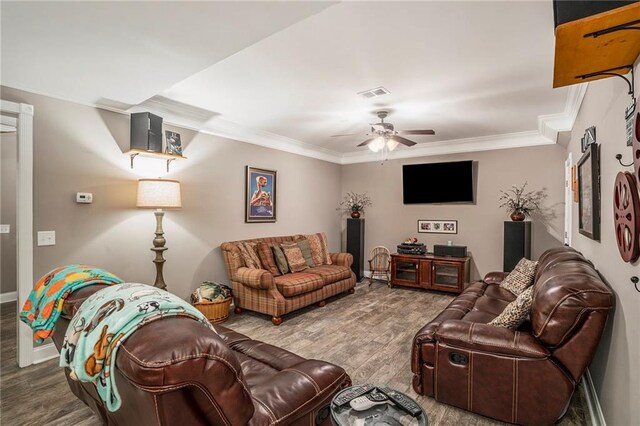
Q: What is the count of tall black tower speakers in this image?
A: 2